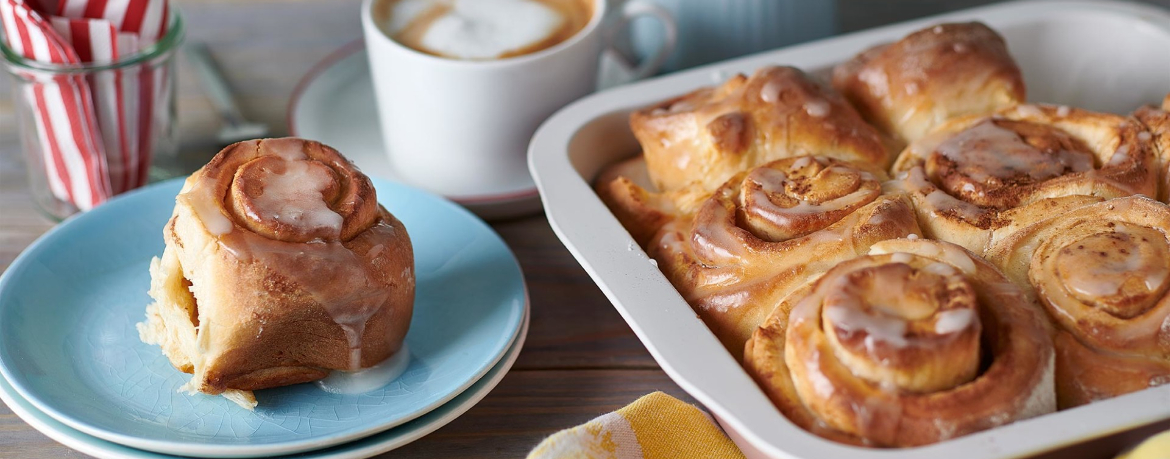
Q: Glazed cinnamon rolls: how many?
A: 8